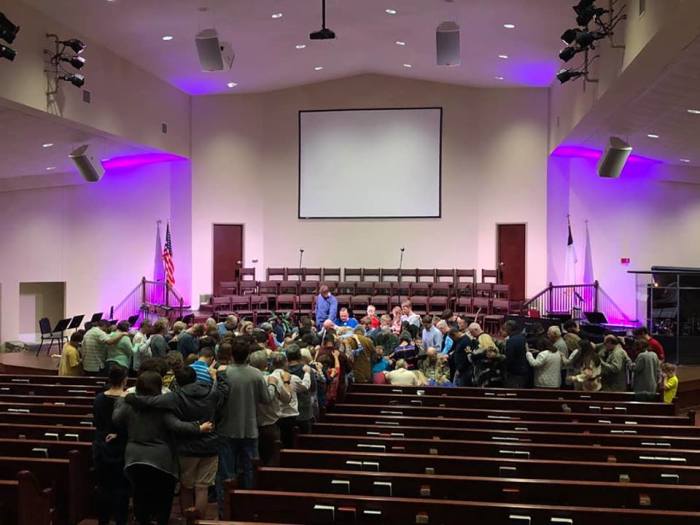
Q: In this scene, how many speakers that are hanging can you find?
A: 4